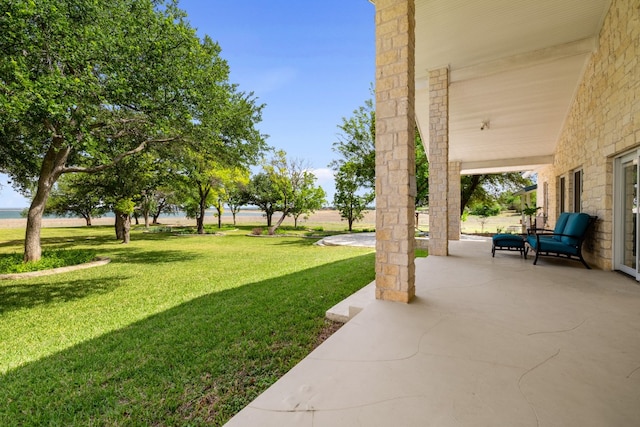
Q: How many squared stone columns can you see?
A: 3